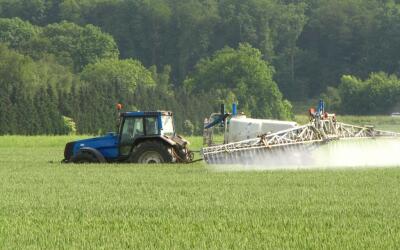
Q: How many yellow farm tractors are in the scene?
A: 0